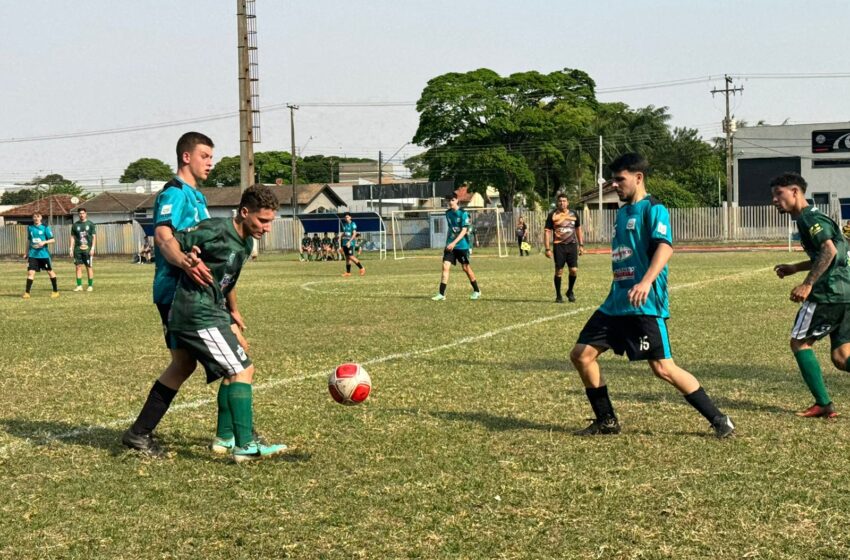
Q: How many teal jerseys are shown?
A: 5